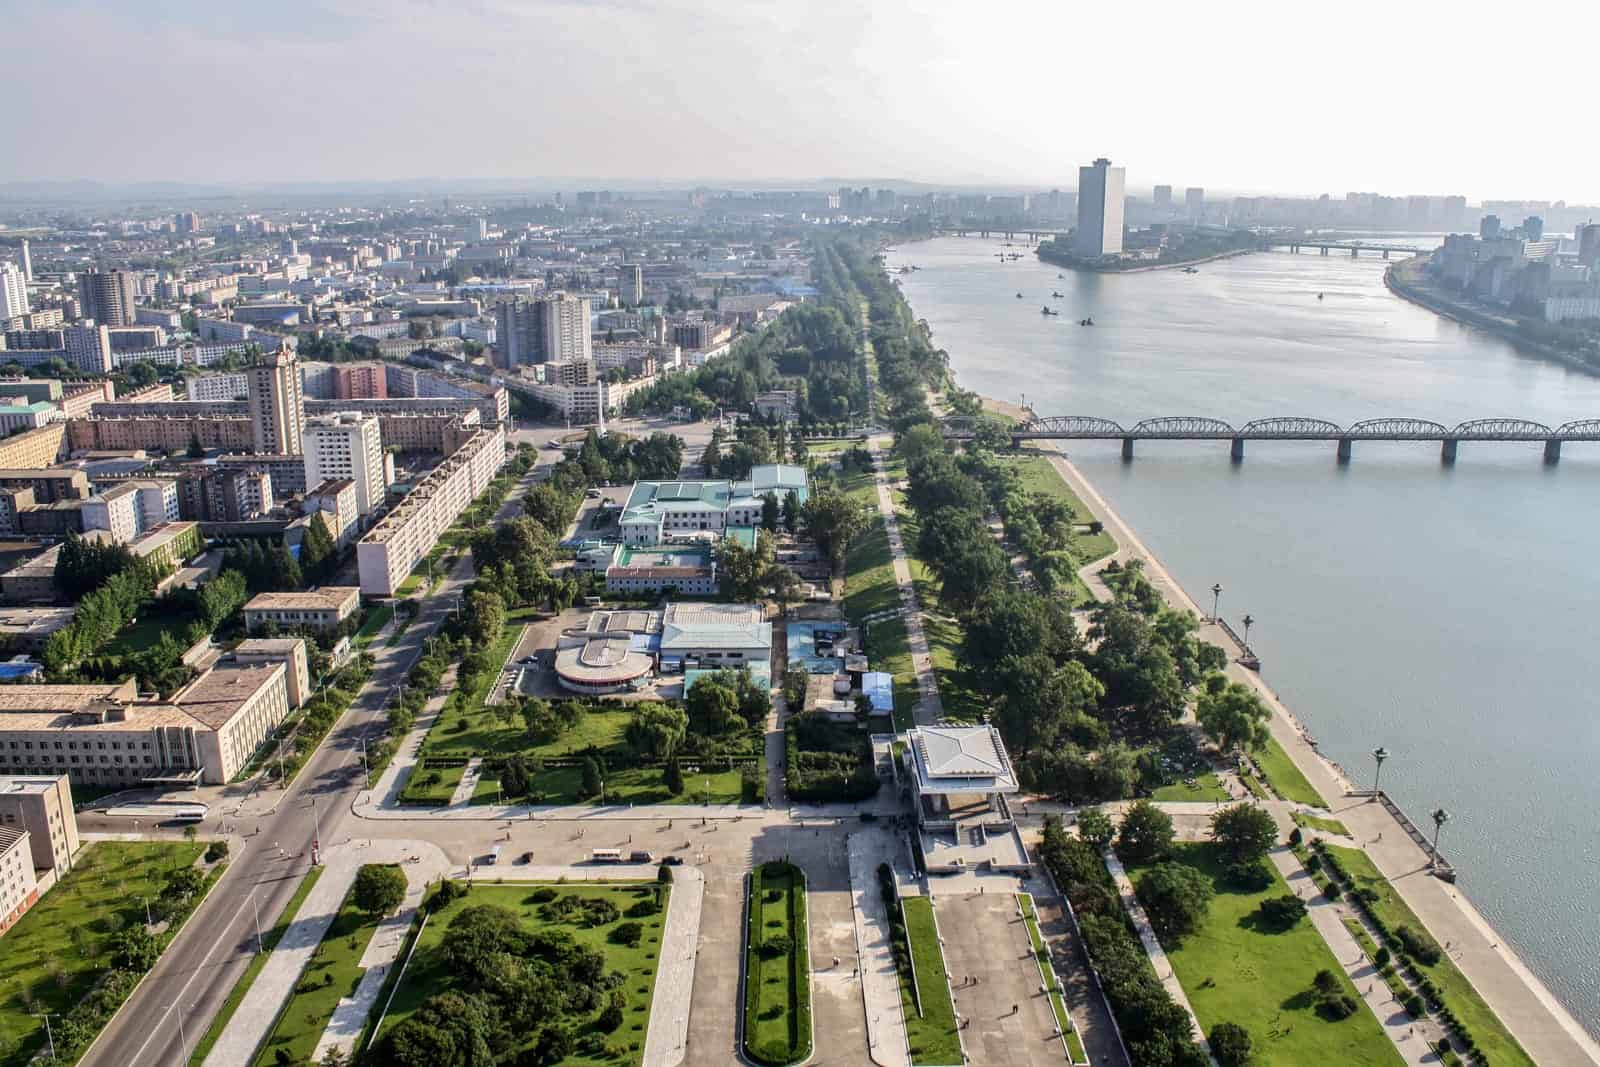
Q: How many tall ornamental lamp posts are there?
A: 4